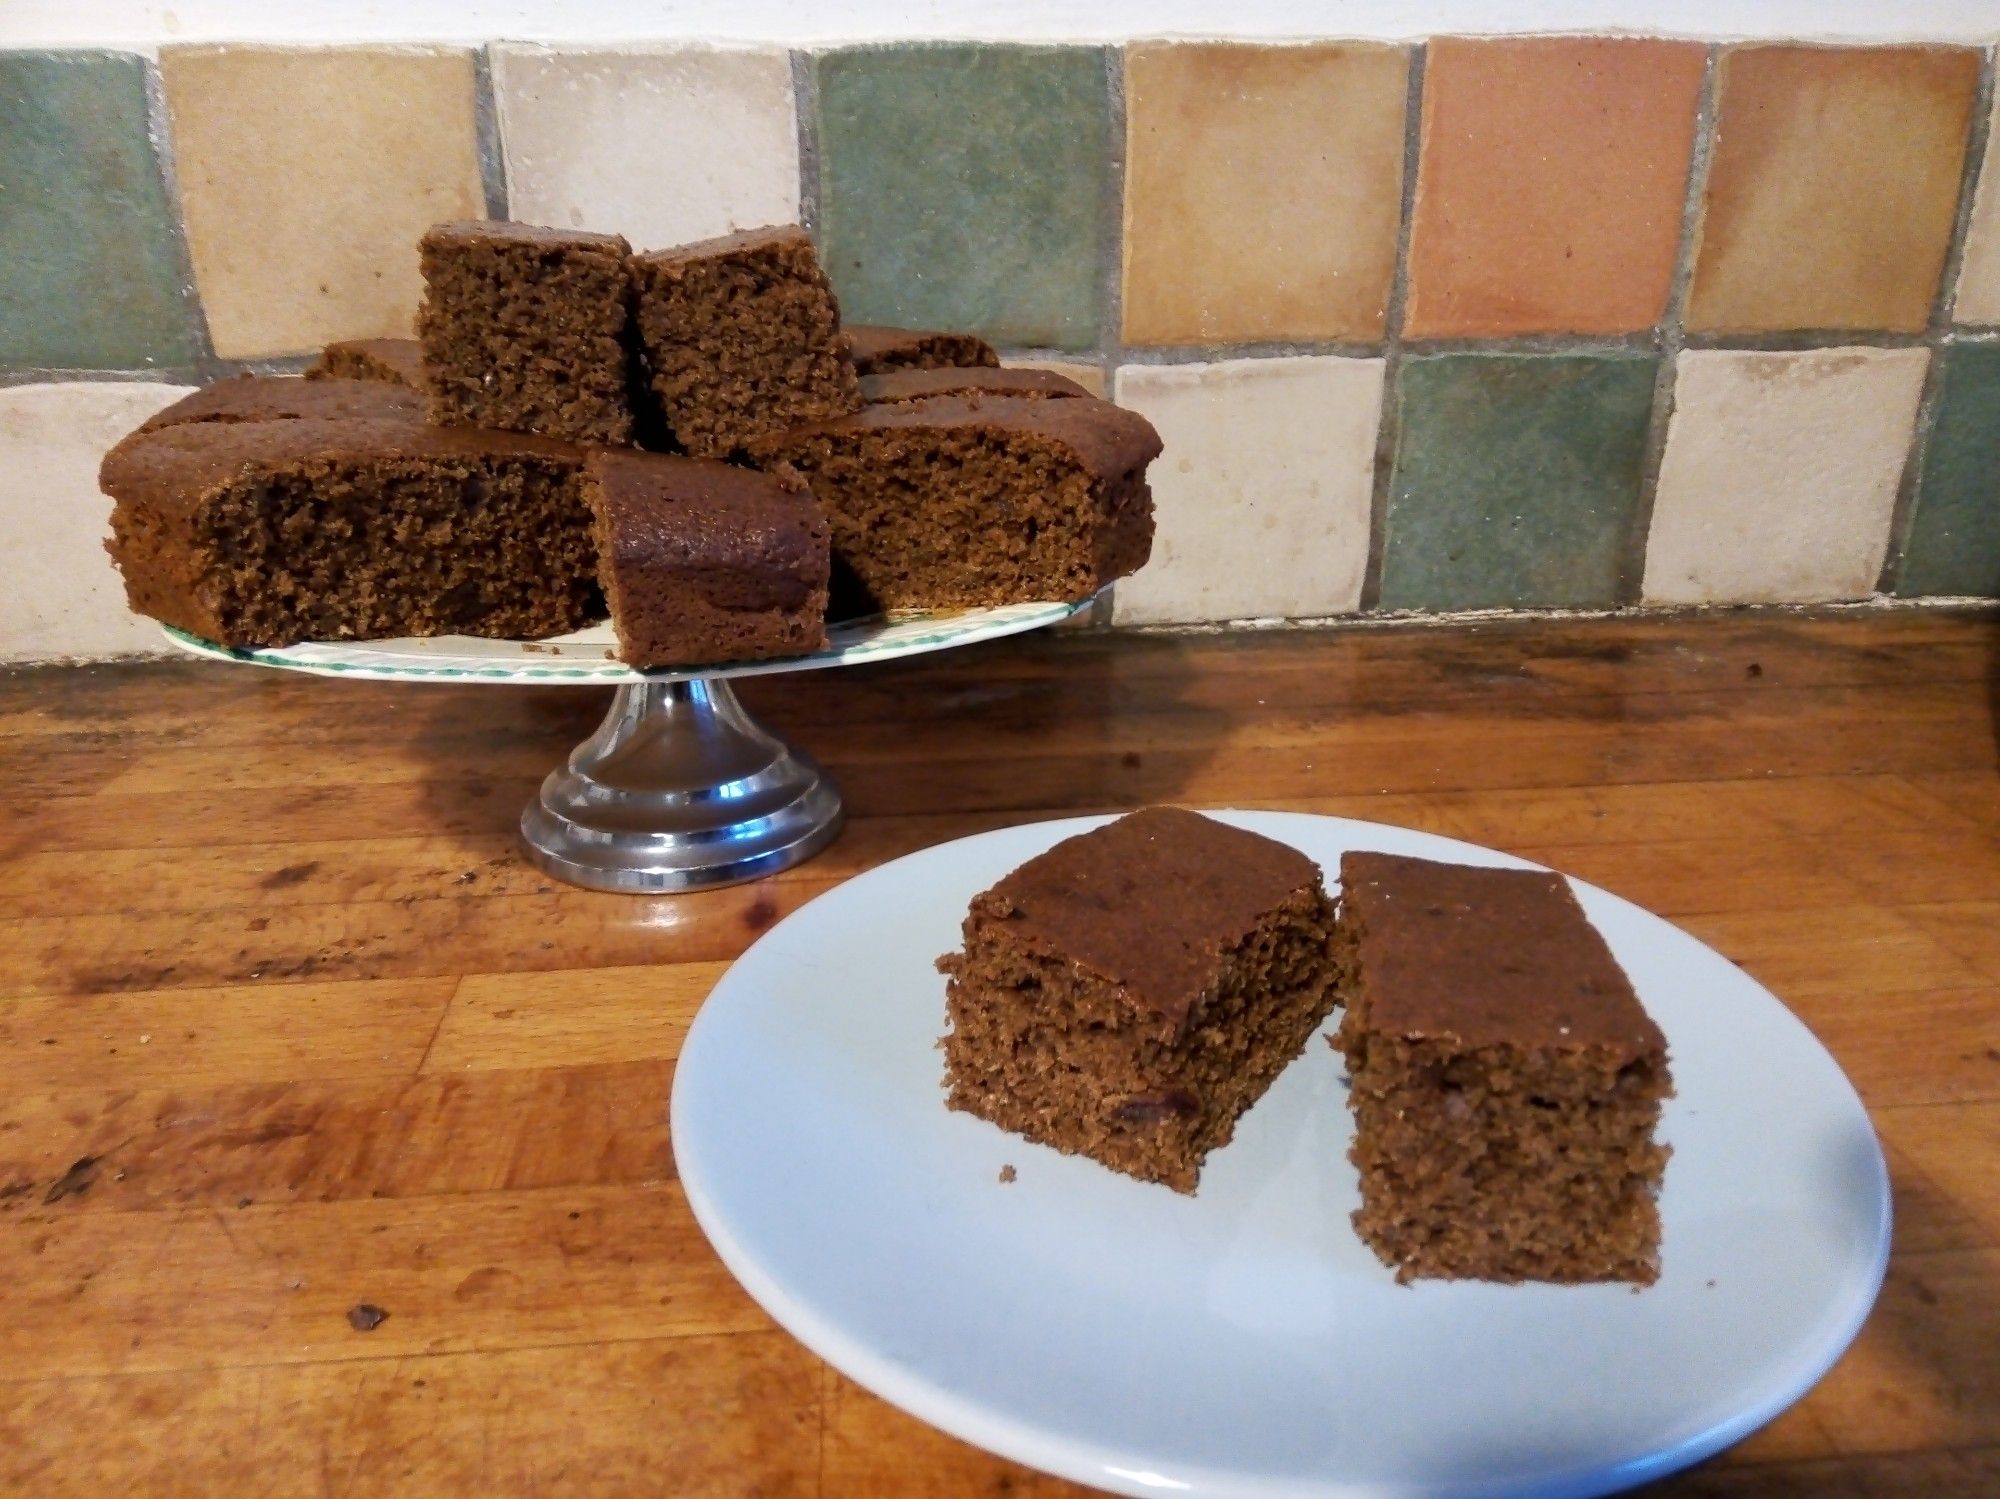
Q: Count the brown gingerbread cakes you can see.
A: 11